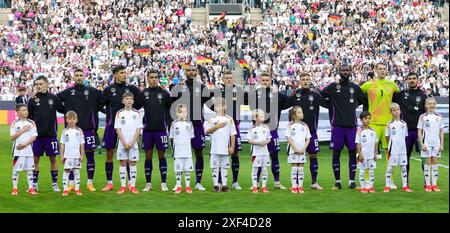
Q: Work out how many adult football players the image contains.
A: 11